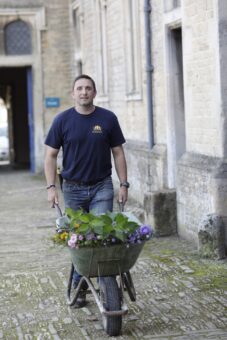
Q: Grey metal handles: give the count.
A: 2